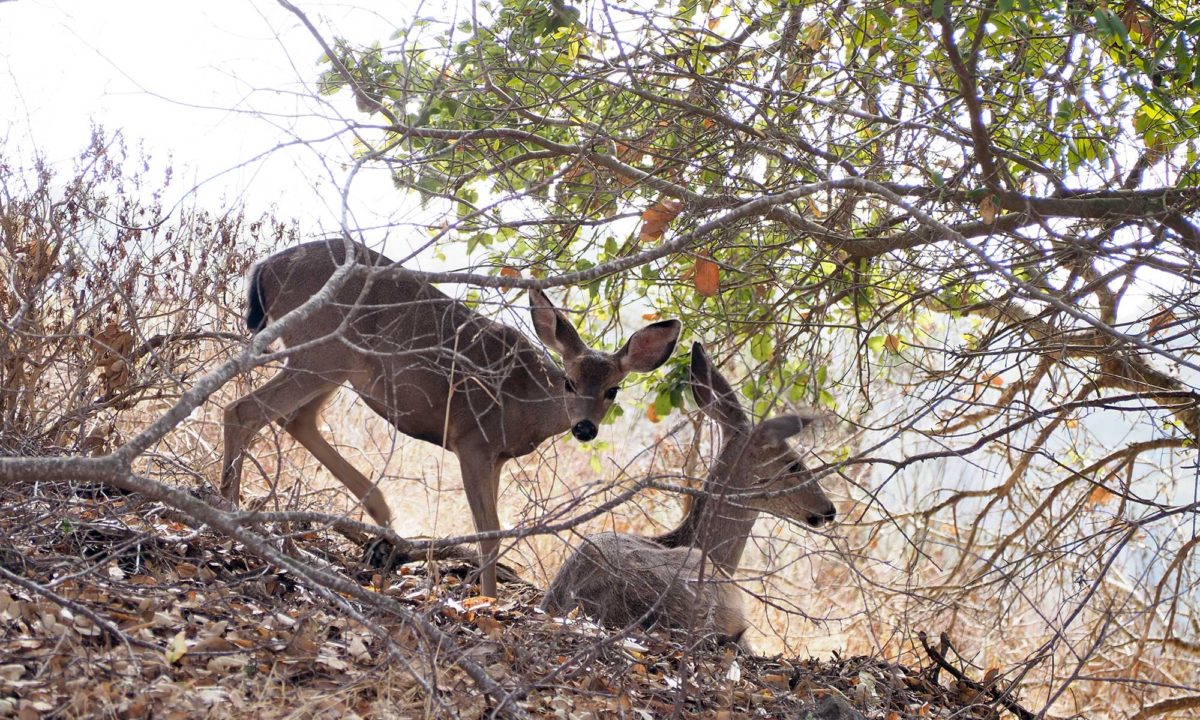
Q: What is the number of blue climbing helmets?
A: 0